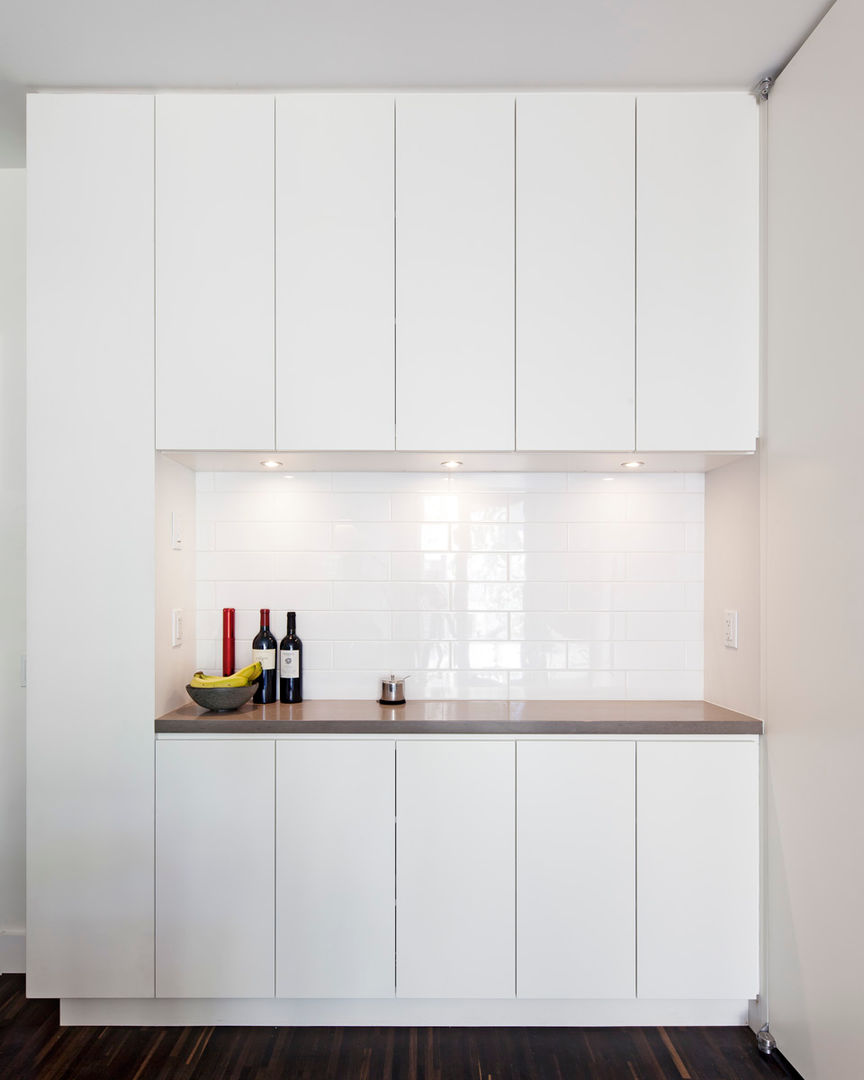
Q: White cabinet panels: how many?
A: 11